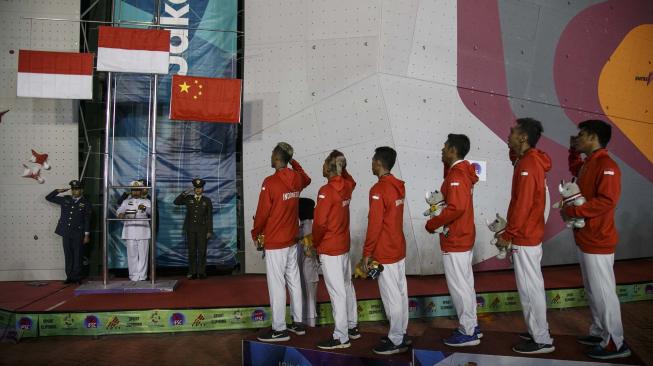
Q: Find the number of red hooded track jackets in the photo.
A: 6